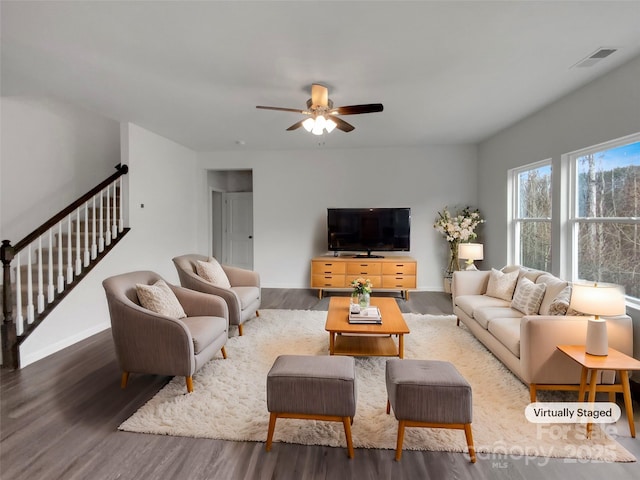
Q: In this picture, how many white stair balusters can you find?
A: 13